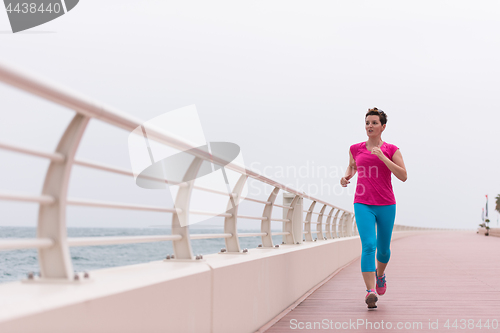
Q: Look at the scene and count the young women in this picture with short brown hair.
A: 1